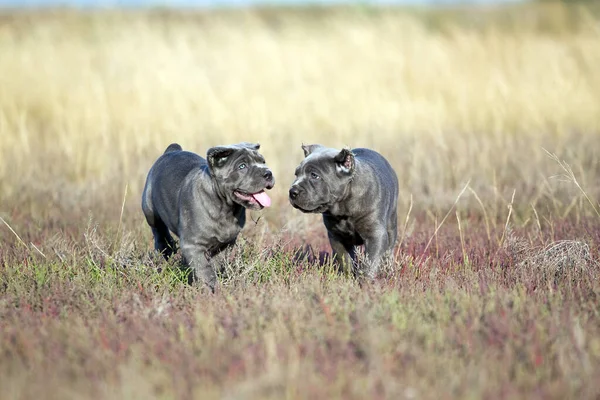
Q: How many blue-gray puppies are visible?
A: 2